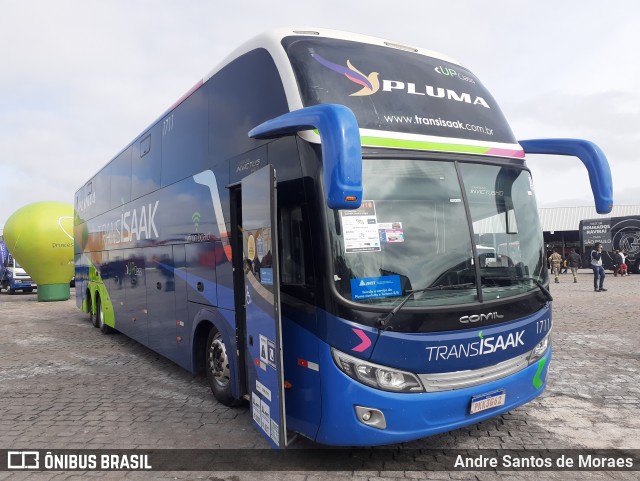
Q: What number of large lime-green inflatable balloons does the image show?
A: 1